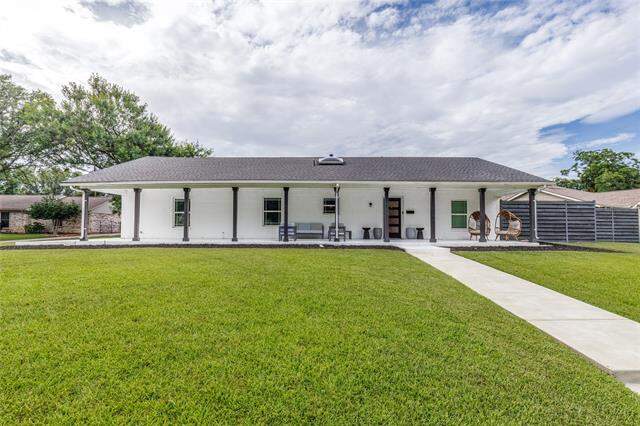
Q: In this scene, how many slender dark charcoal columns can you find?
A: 10